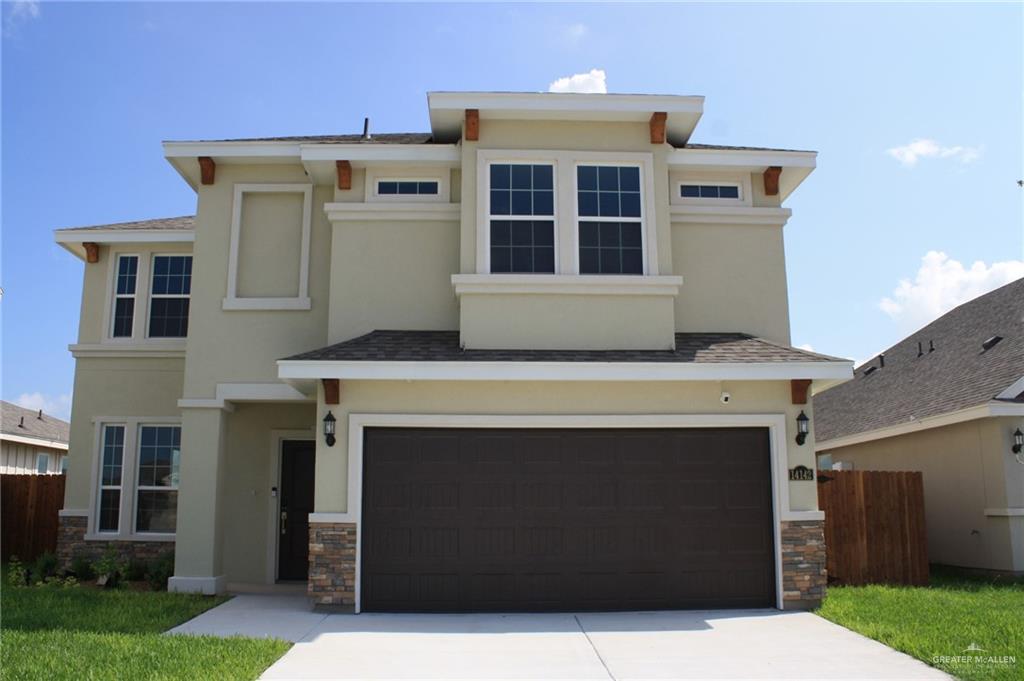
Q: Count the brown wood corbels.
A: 8